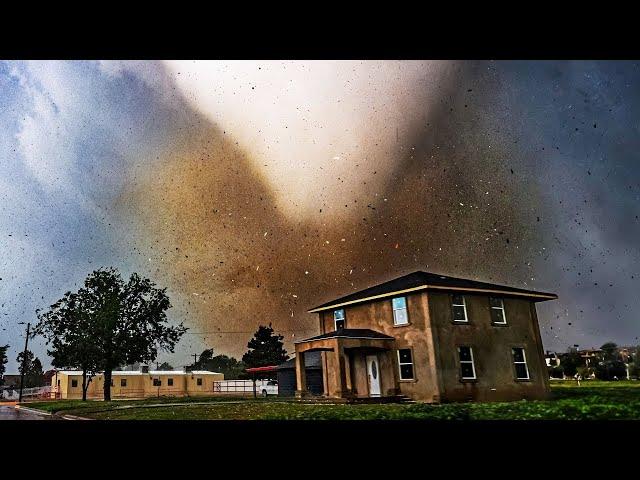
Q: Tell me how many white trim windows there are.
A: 7